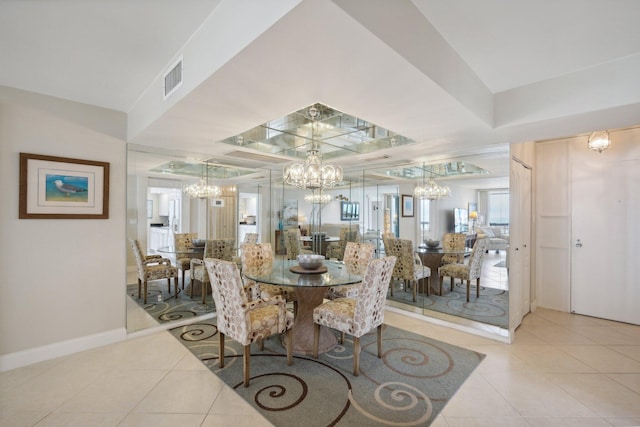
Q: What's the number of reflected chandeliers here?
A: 3